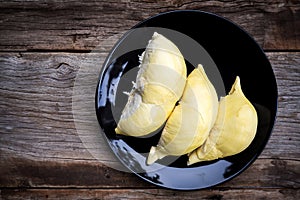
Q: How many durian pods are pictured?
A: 3